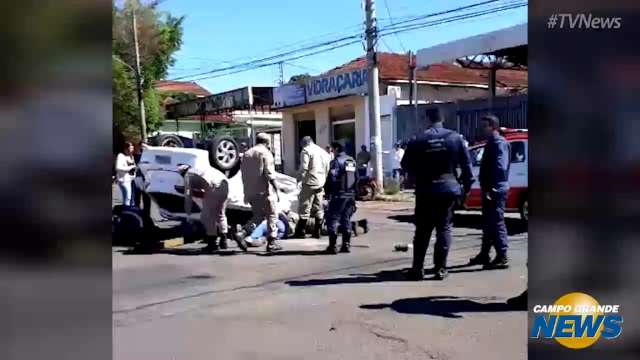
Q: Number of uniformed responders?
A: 6